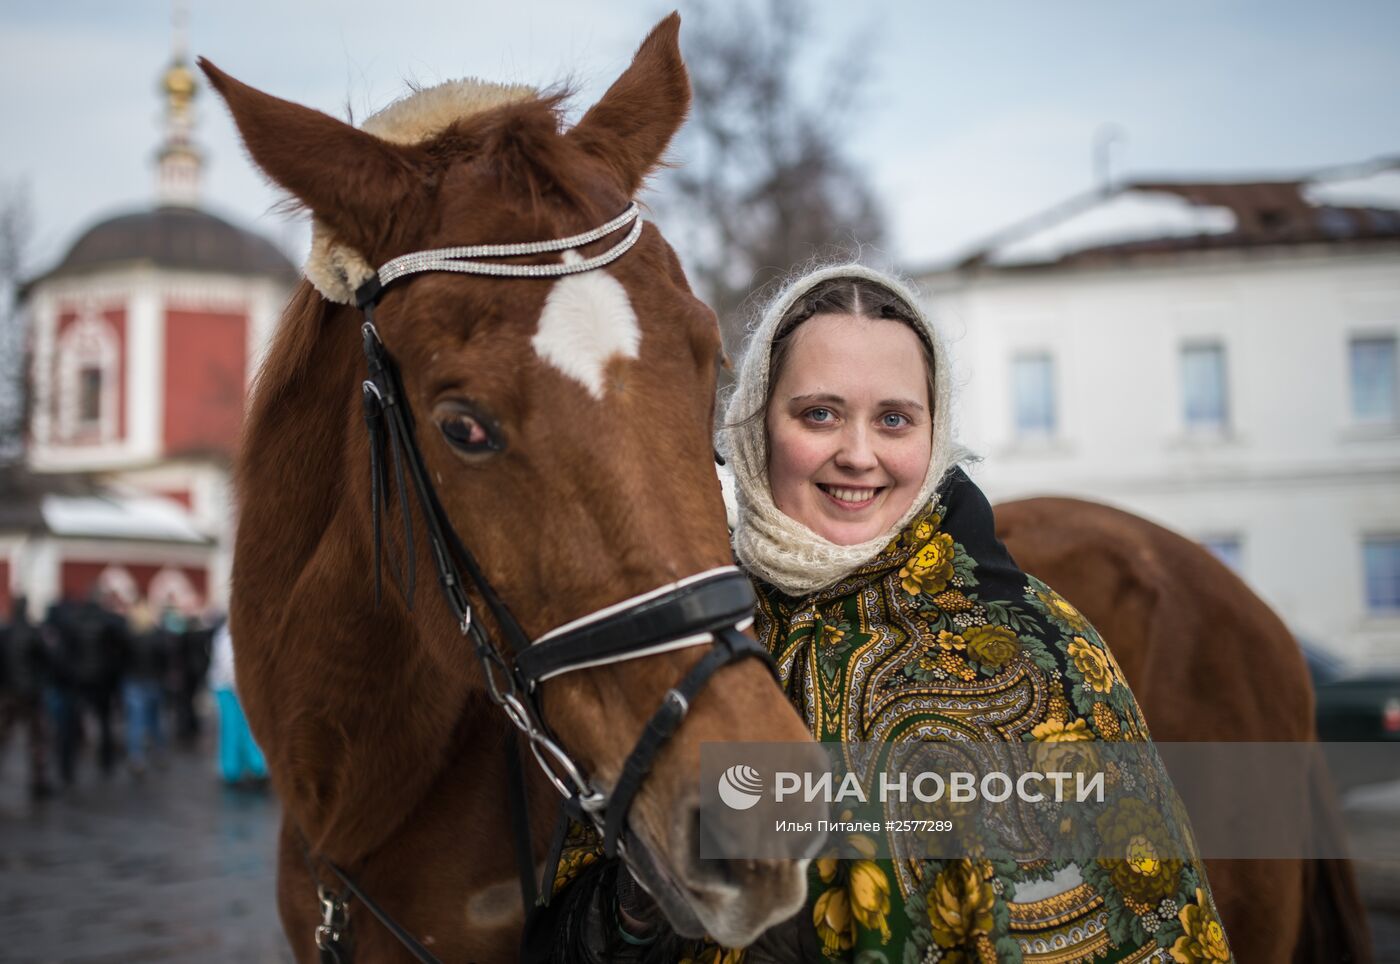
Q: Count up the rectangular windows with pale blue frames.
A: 5